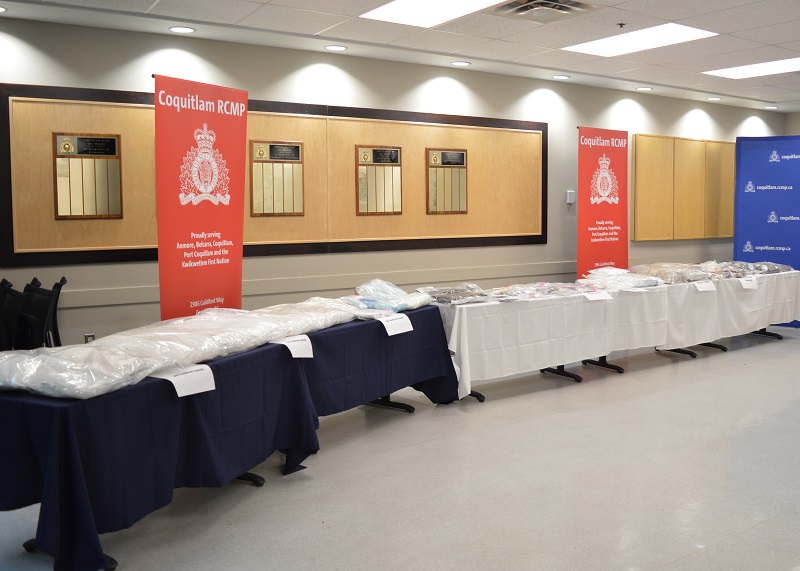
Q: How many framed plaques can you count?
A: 4